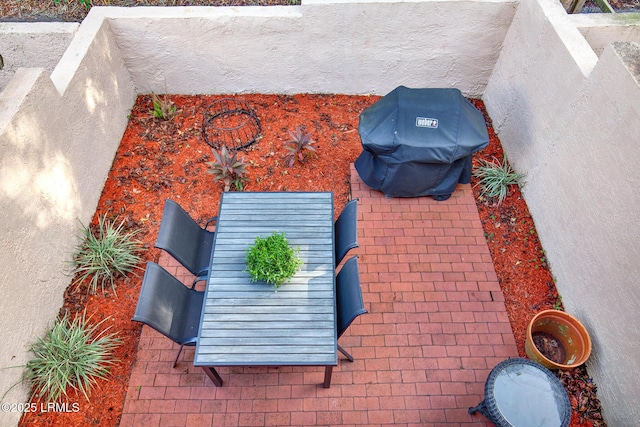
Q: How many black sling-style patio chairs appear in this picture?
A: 4